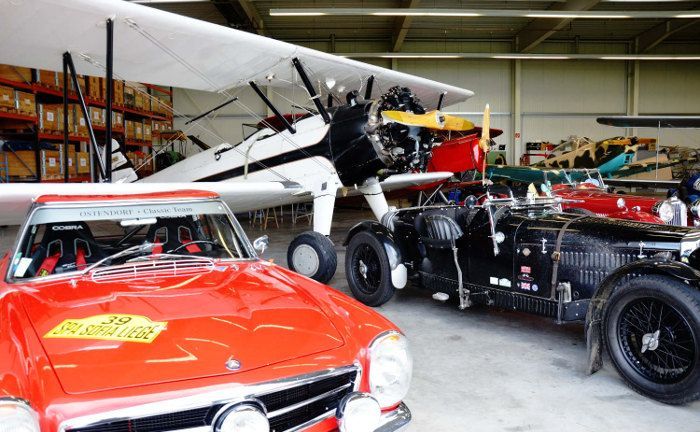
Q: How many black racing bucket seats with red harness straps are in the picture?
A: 2